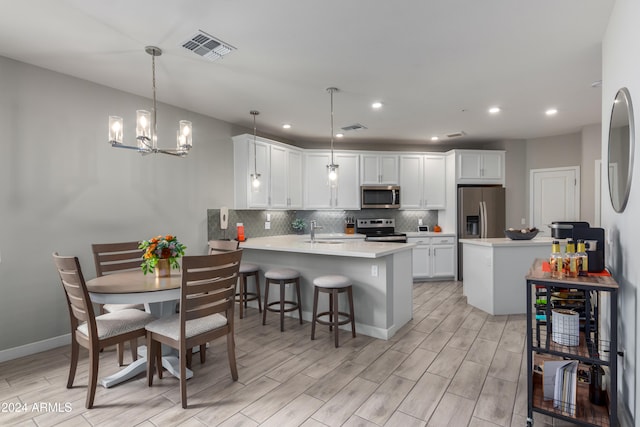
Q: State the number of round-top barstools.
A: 3